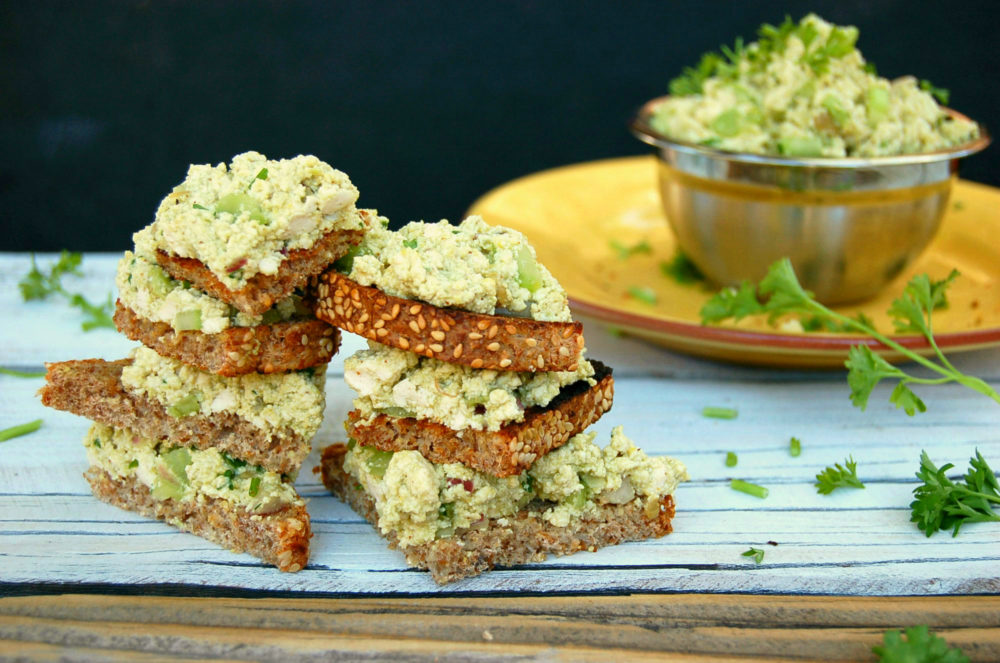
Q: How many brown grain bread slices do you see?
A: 7